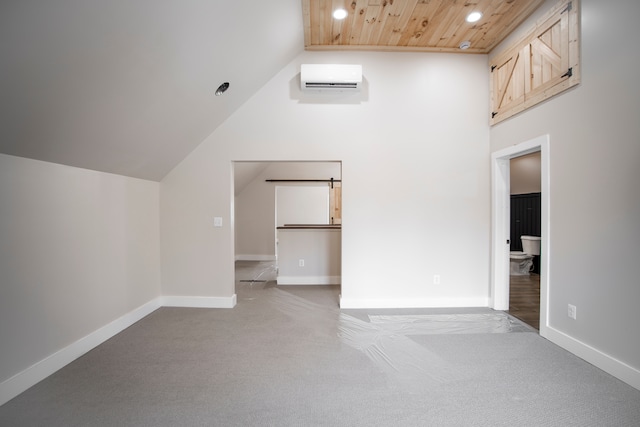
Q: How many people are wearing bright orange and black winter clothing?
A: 0